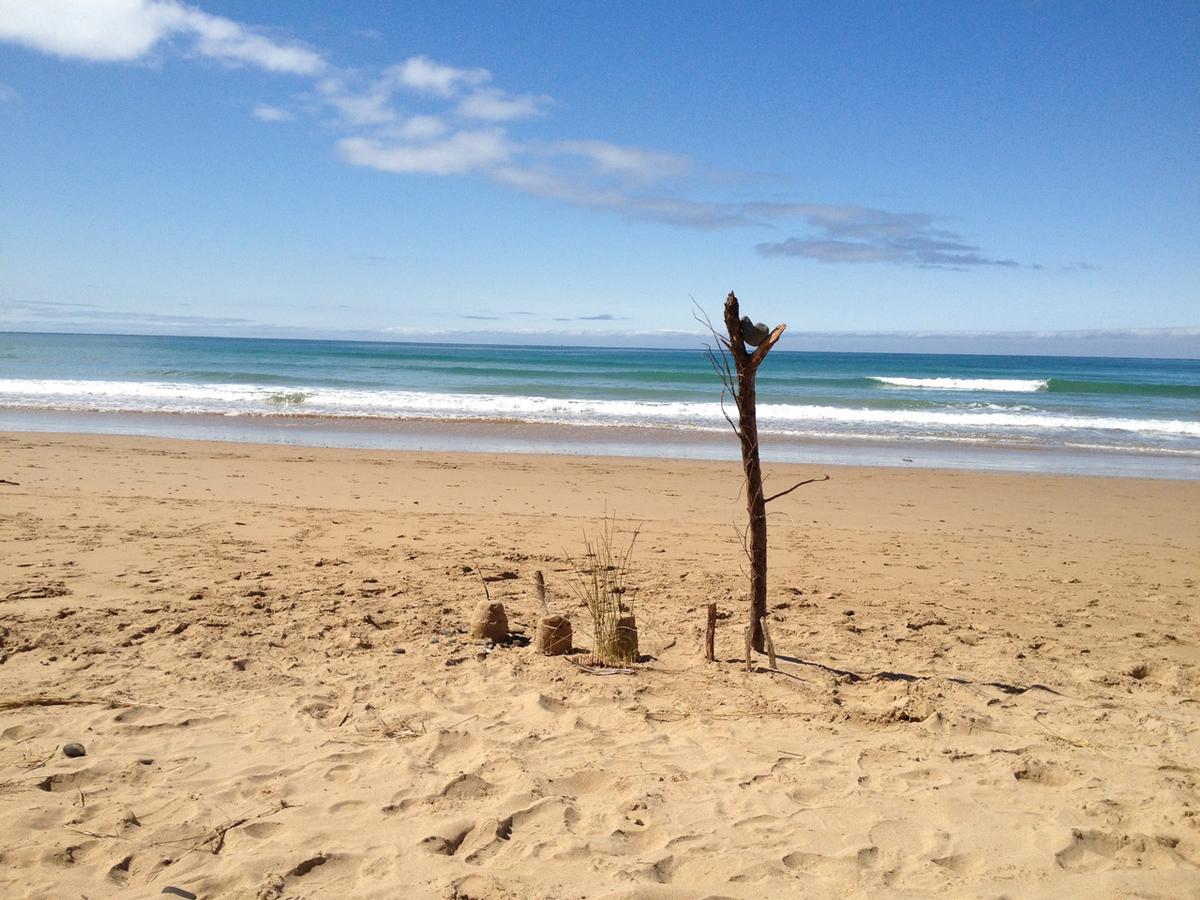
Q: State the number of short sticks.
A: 3